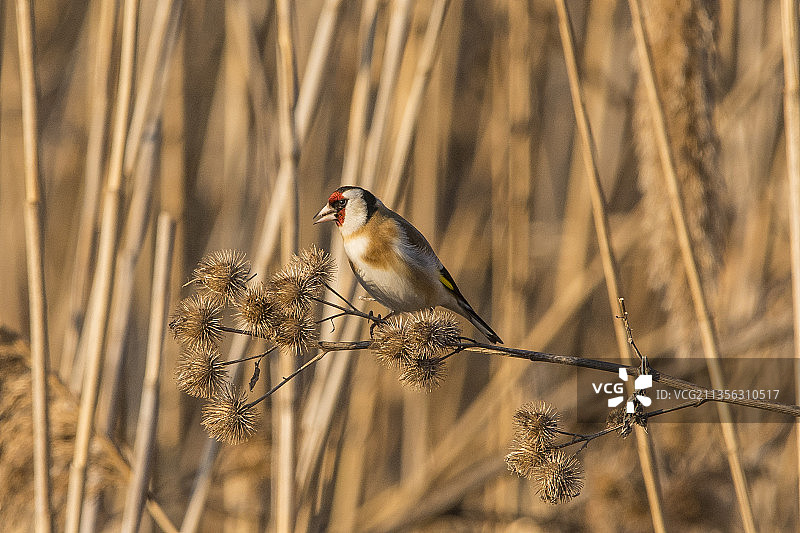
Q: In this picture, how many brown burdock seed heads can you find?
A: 14